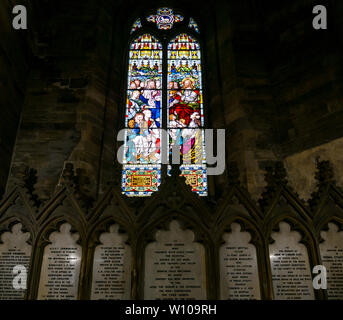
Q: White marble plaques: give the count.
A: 7